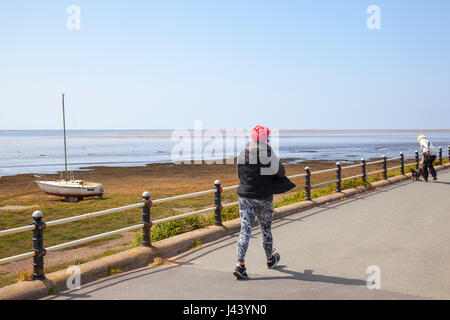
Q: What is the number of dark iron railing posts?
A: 11